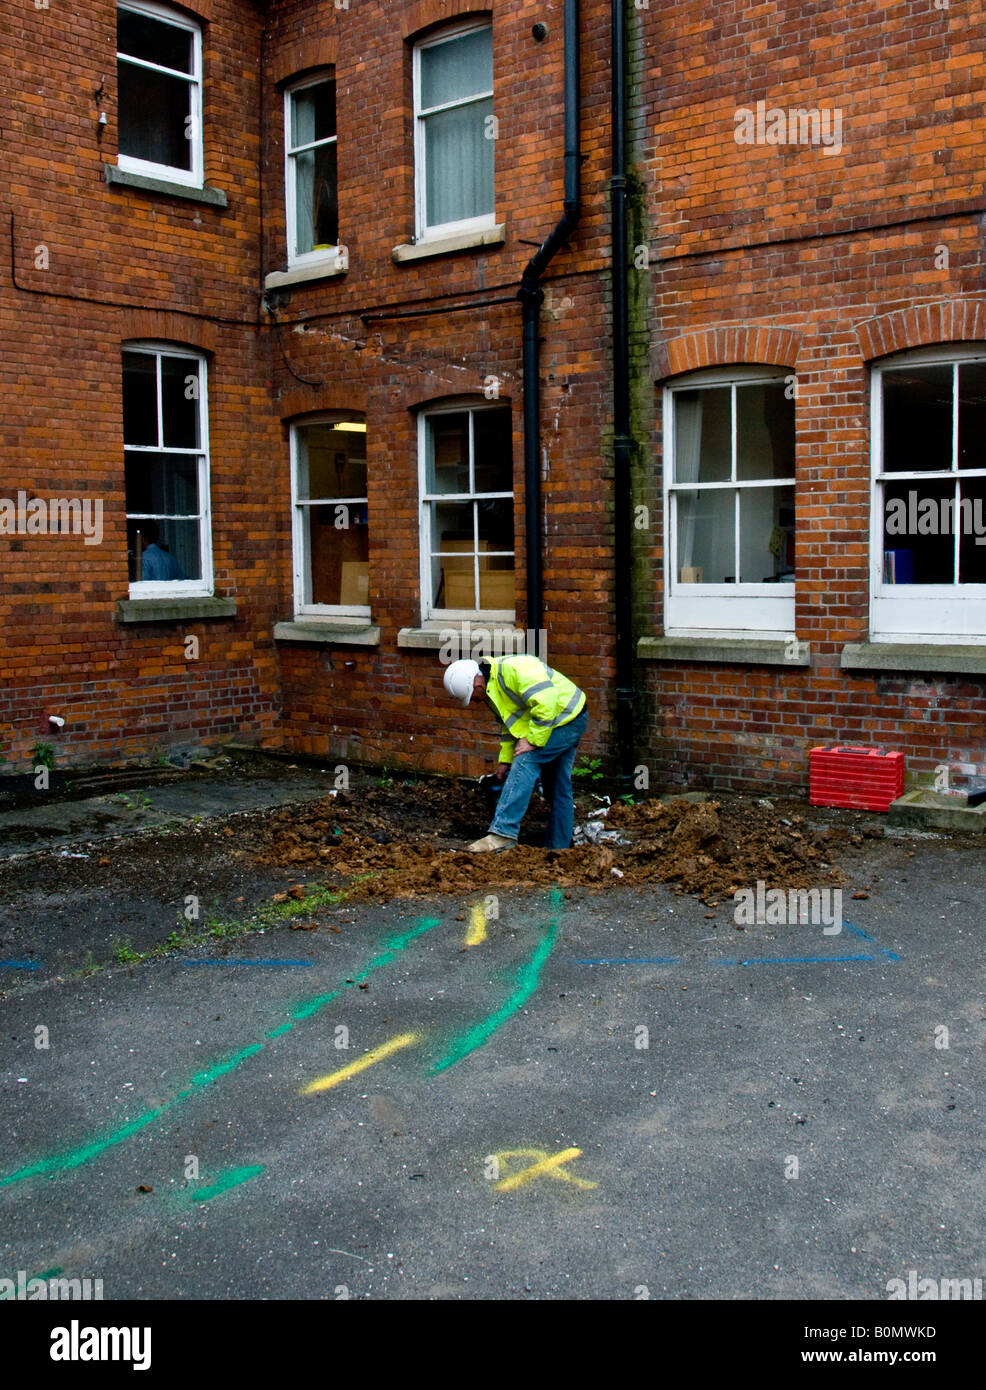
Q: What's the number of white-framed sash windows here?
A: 8